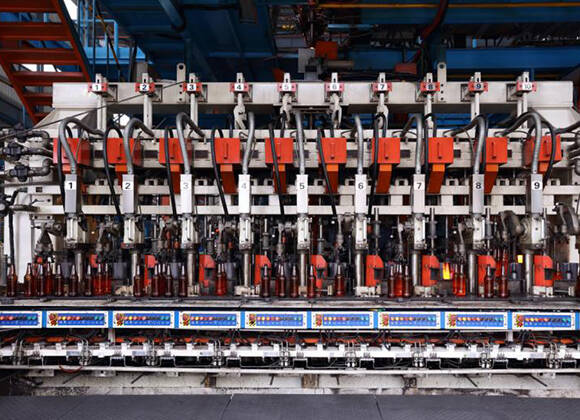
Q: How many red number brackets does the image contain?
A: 10